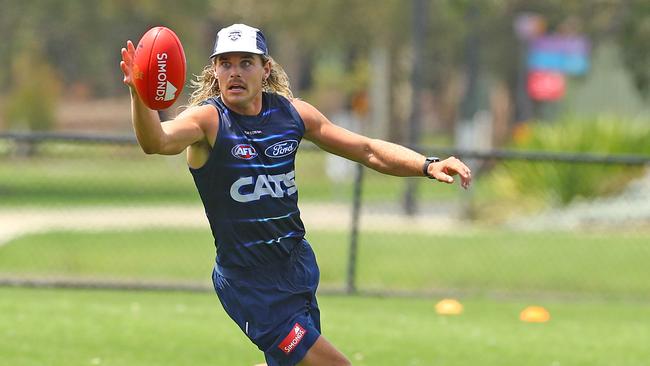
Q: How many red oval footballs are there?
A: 1